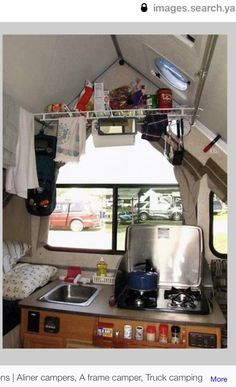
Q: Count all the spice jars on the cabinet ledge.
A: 5